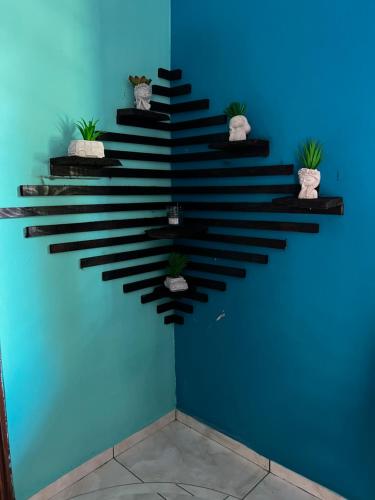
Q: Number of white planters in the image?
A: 5